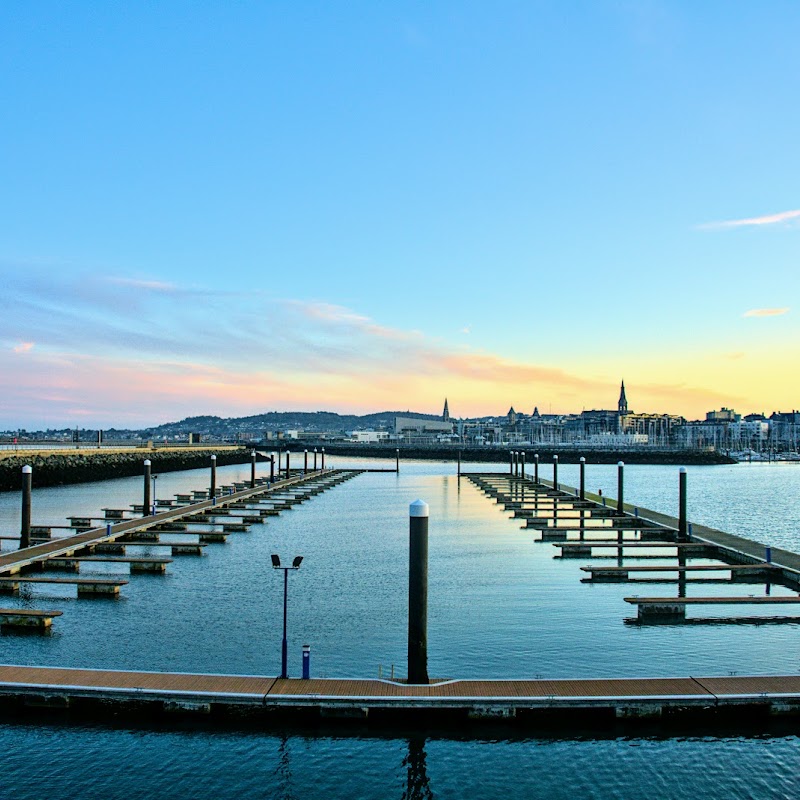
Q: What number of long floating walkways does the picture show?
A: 3